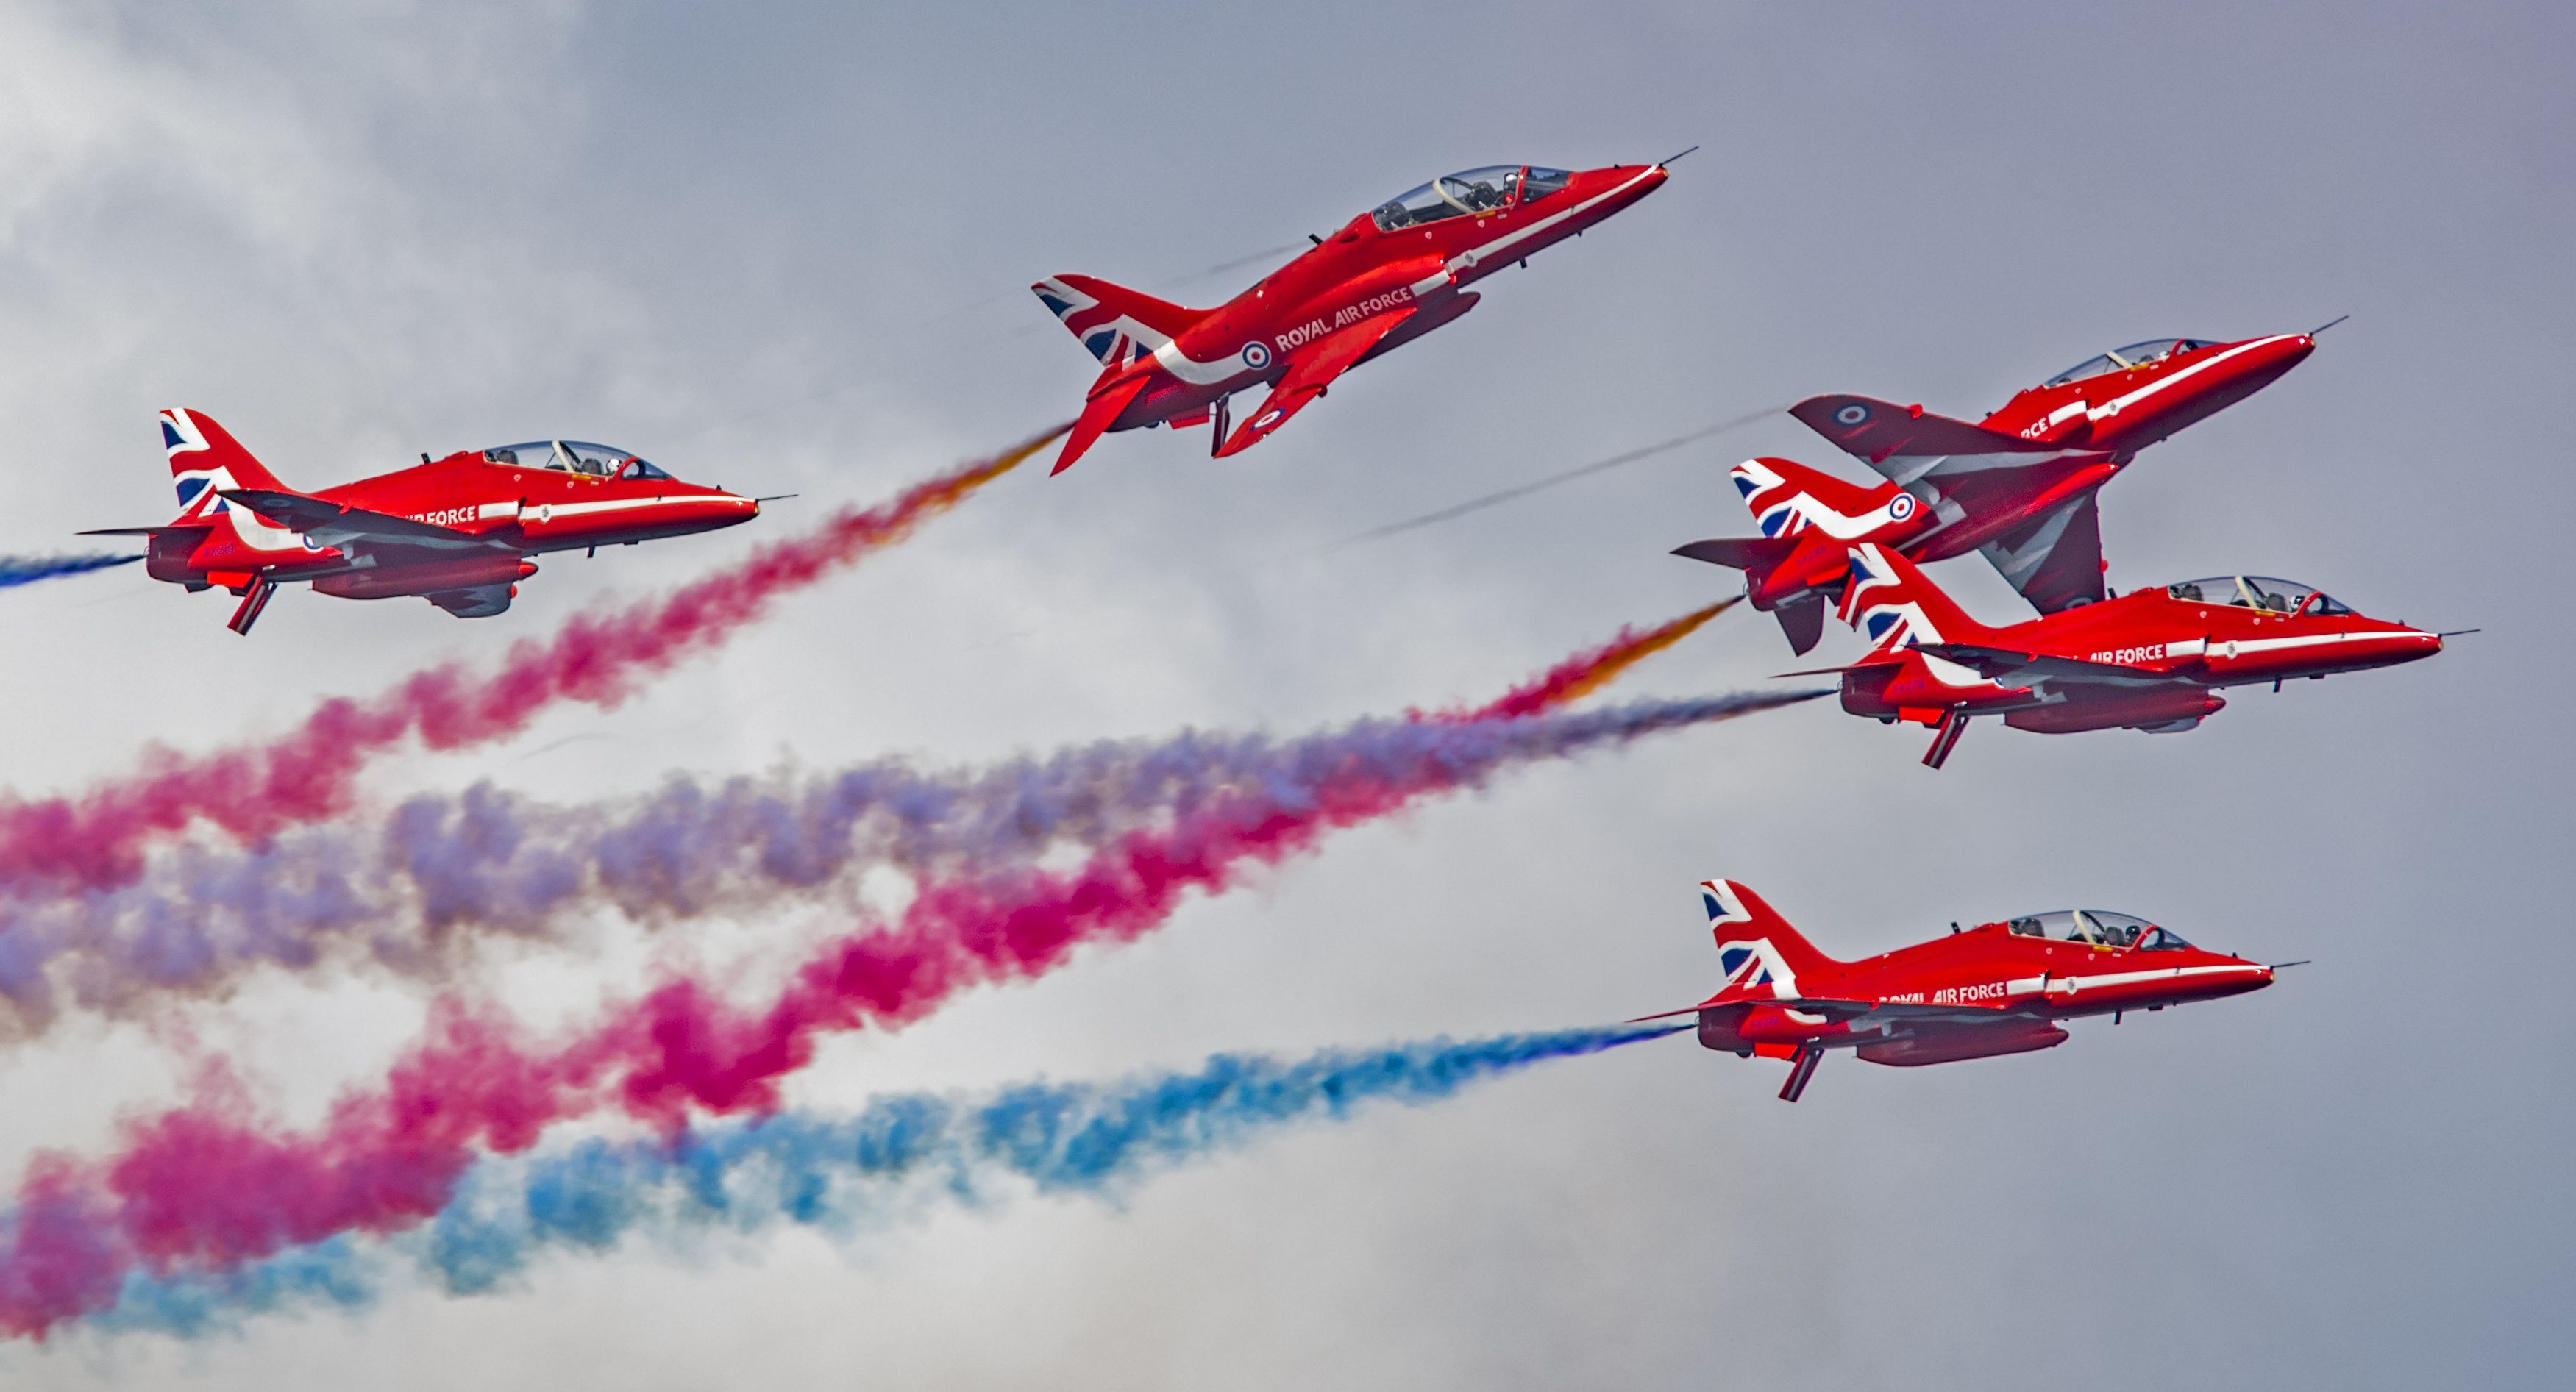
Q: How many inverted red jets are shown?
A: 0